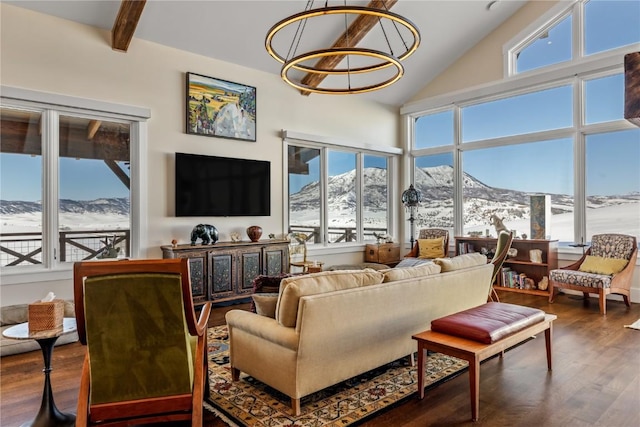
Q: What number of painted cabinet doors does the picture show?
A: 4